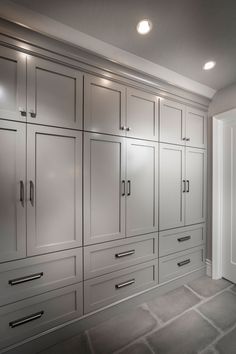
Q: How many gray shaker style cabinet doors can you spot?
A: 12